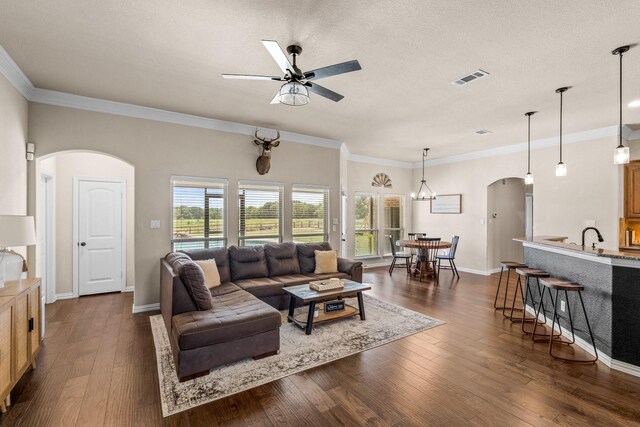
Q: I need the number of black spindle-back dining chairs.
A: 4